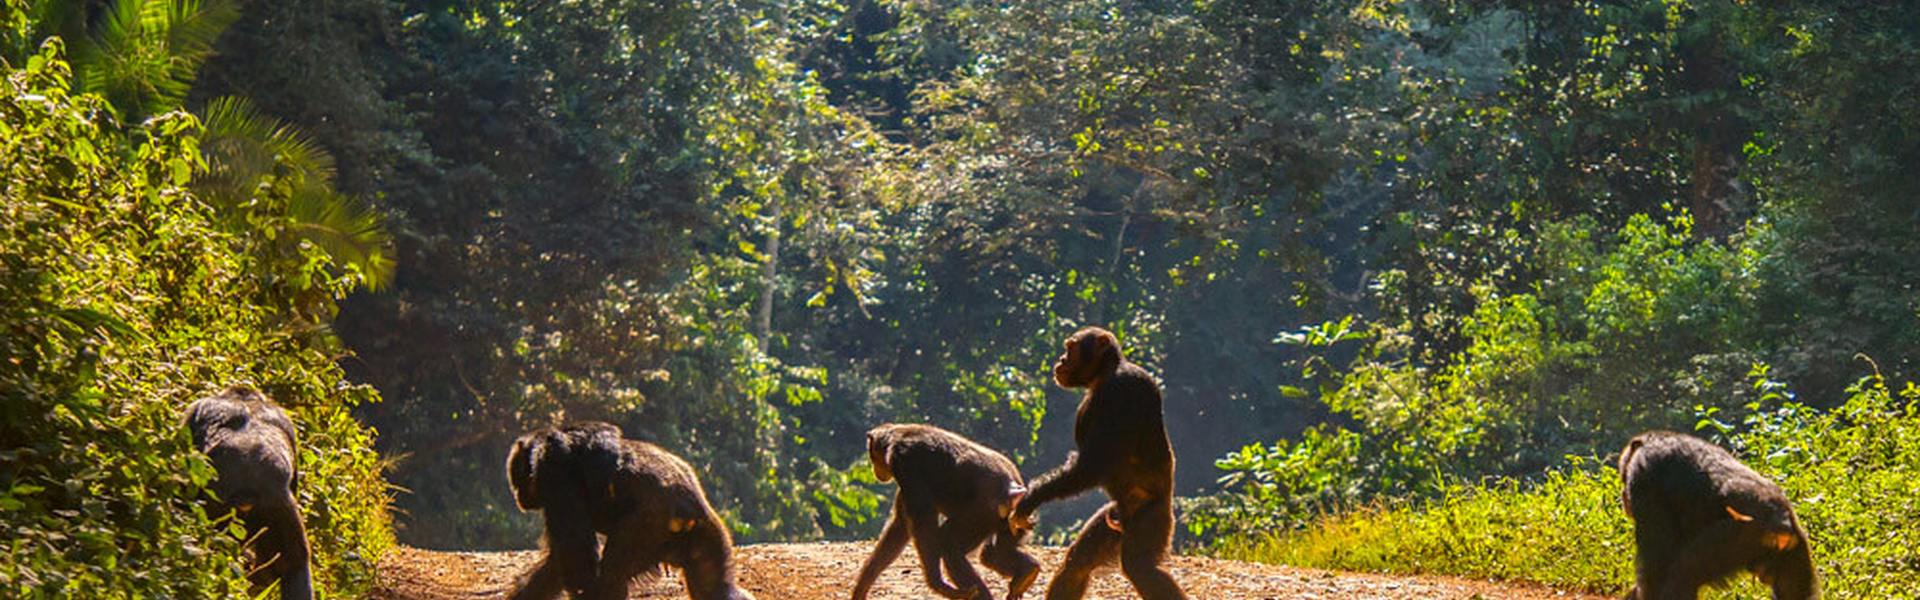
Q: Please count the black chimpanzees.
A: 5